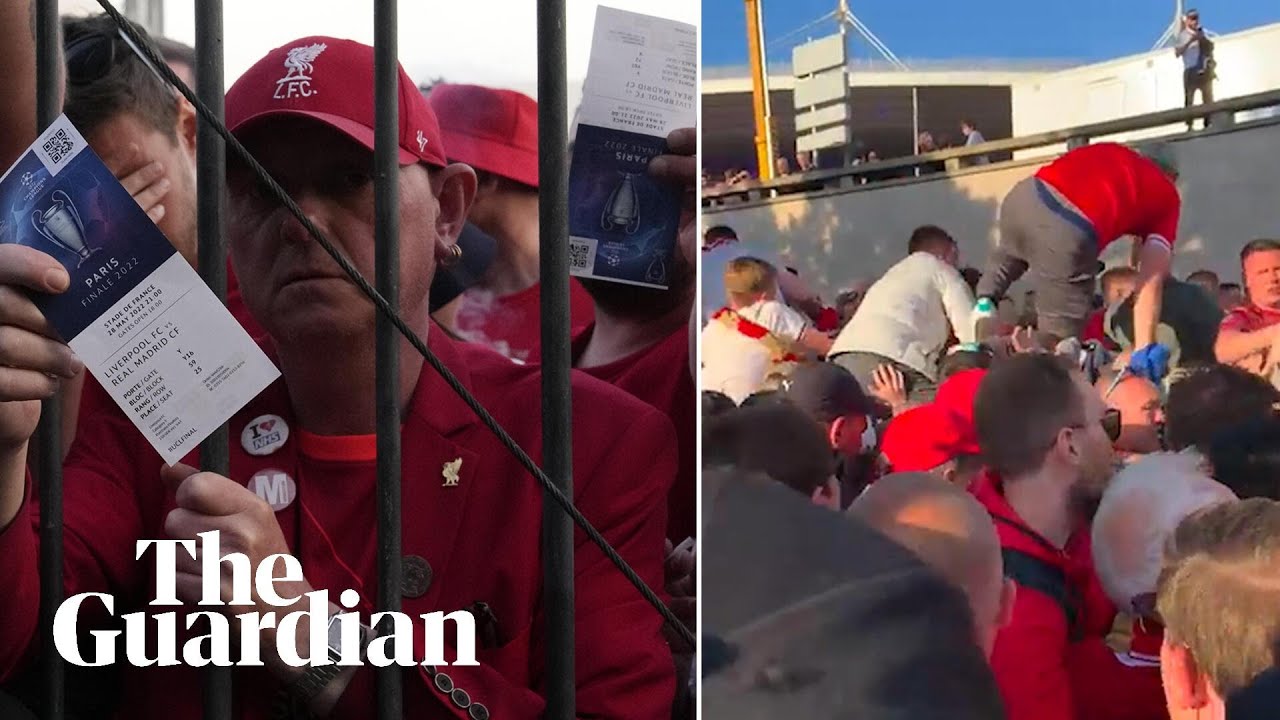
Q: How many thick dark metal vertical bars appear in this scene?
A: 4